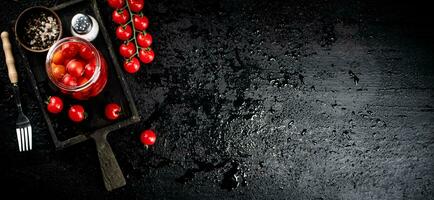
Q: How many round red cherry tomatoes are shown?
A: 13